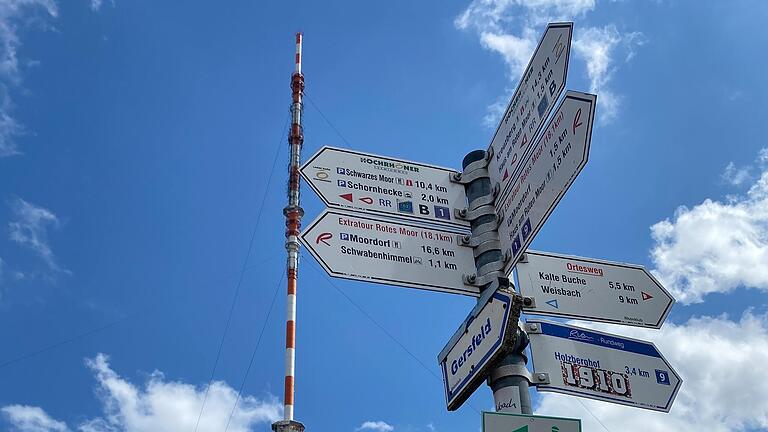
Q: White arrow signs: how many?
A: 7